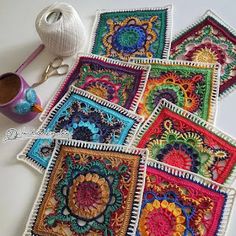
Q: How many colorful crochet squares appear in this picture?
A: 8